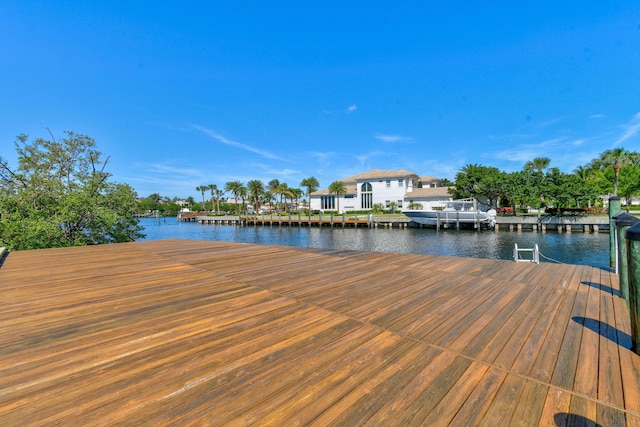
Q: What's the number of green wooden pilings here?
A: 3